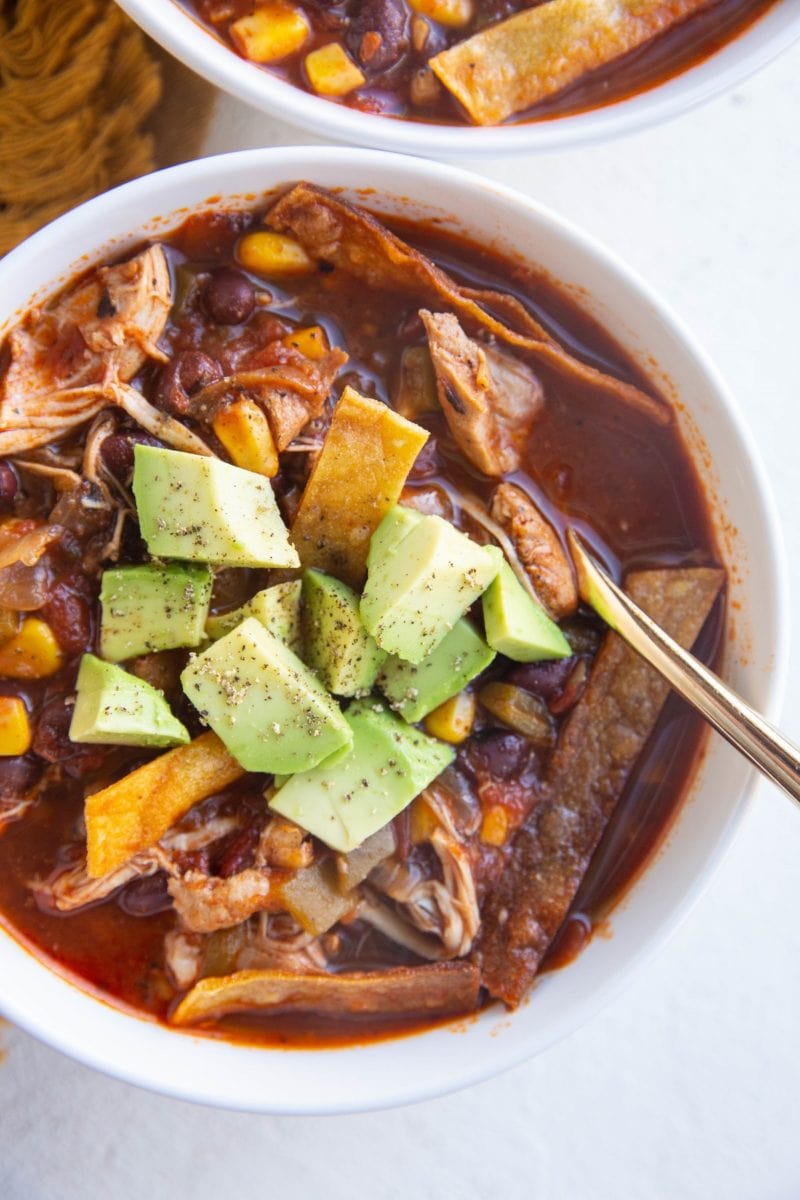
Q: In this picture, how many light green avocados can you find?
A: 10